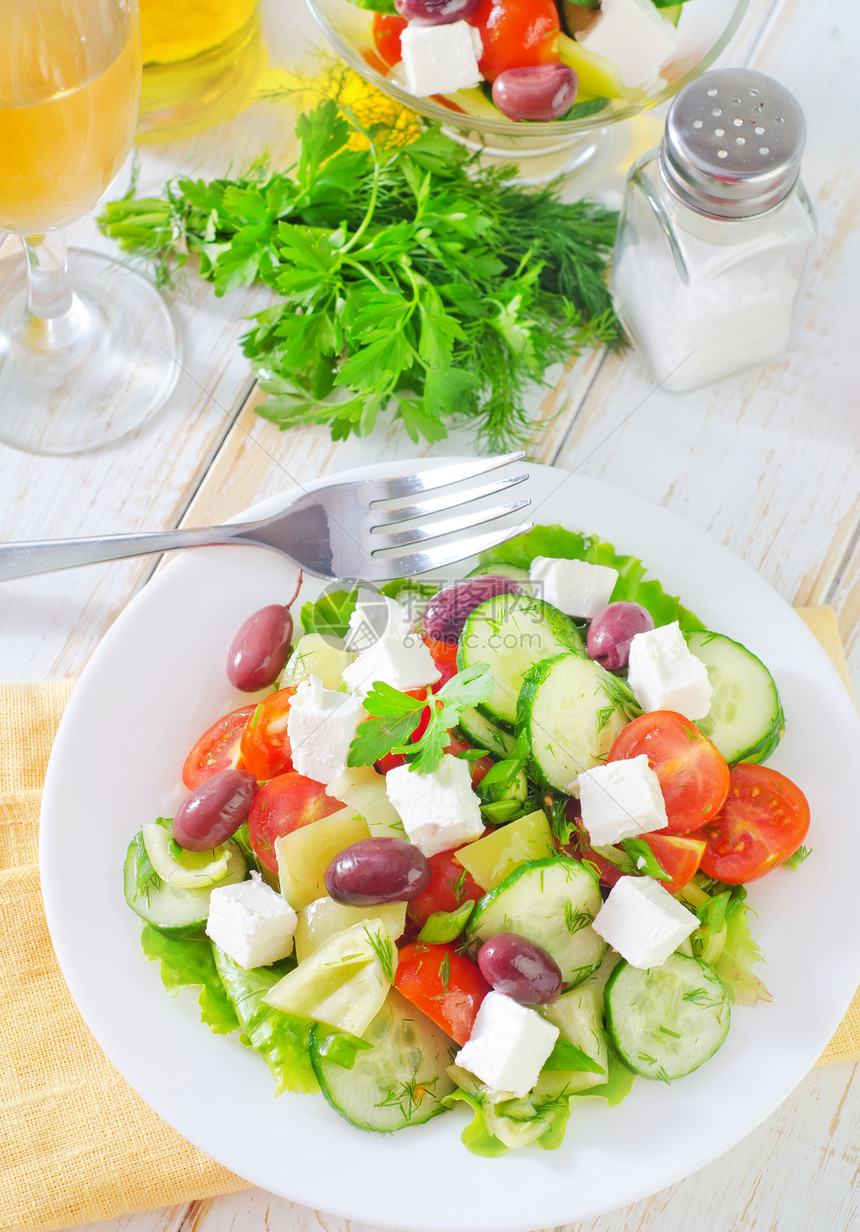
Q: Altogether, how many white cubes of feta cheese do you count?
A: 12